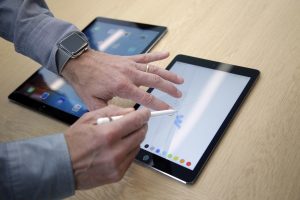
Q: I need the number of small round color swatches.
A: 8